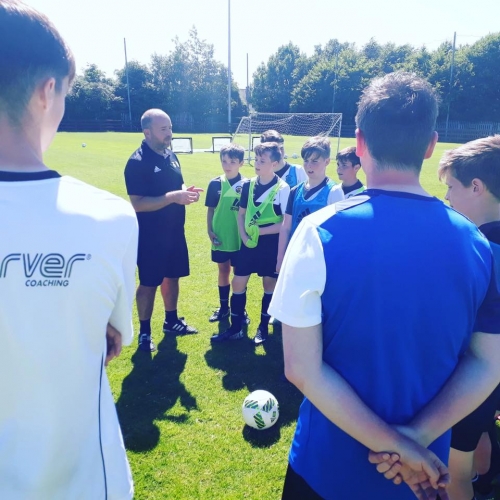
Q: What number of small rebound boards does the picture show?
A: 3